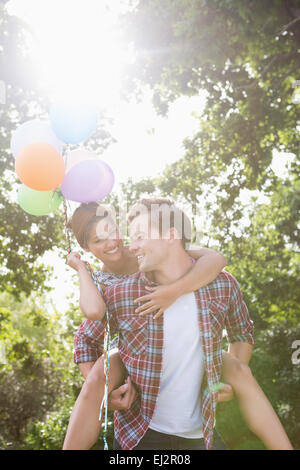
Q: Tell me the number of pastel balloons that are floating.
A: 6